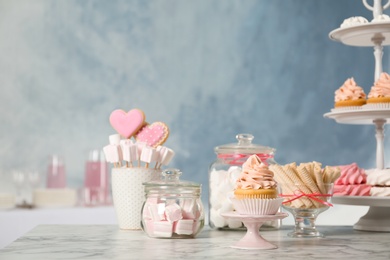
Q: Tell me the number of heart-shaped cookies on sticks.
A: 2